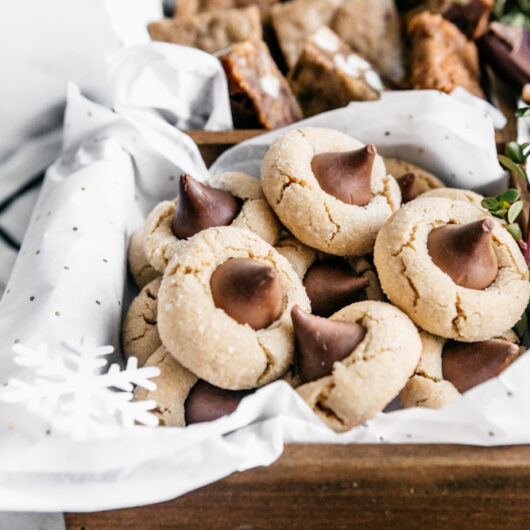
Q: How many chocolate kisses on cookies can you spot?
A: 9